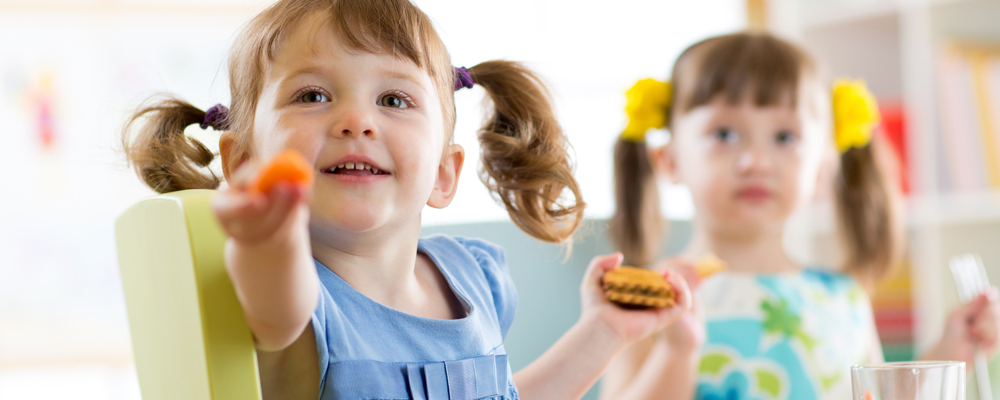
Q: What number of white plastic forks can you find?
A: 1